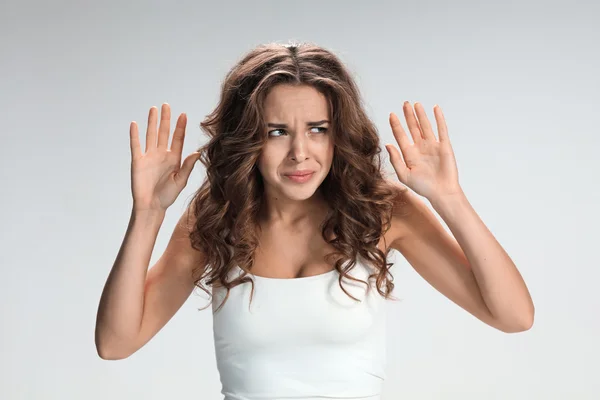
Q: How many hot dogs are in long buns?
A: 0